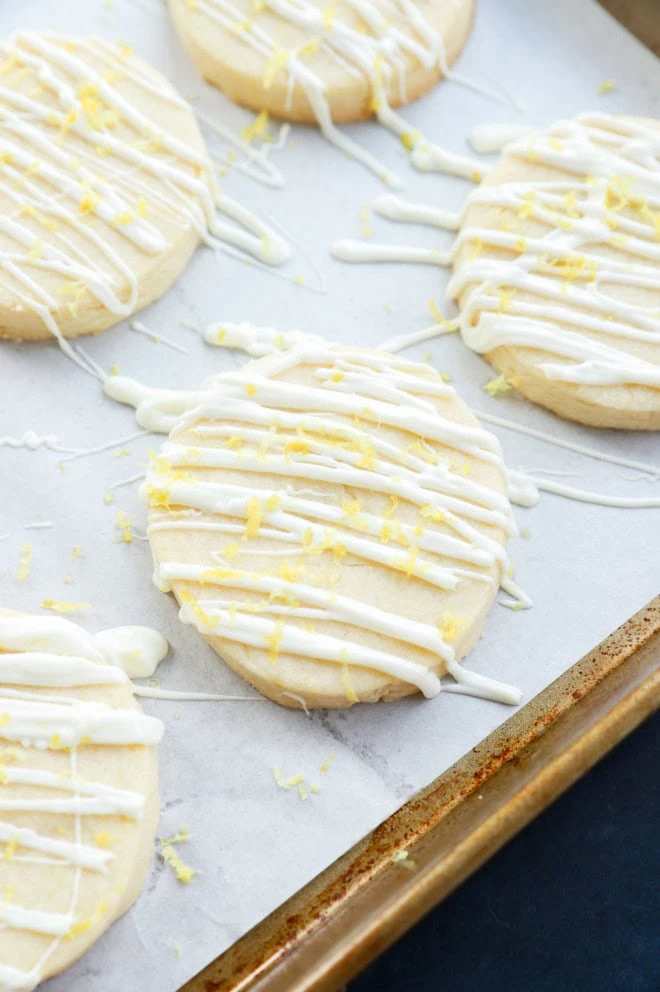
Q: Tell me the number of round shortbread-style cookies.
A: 5